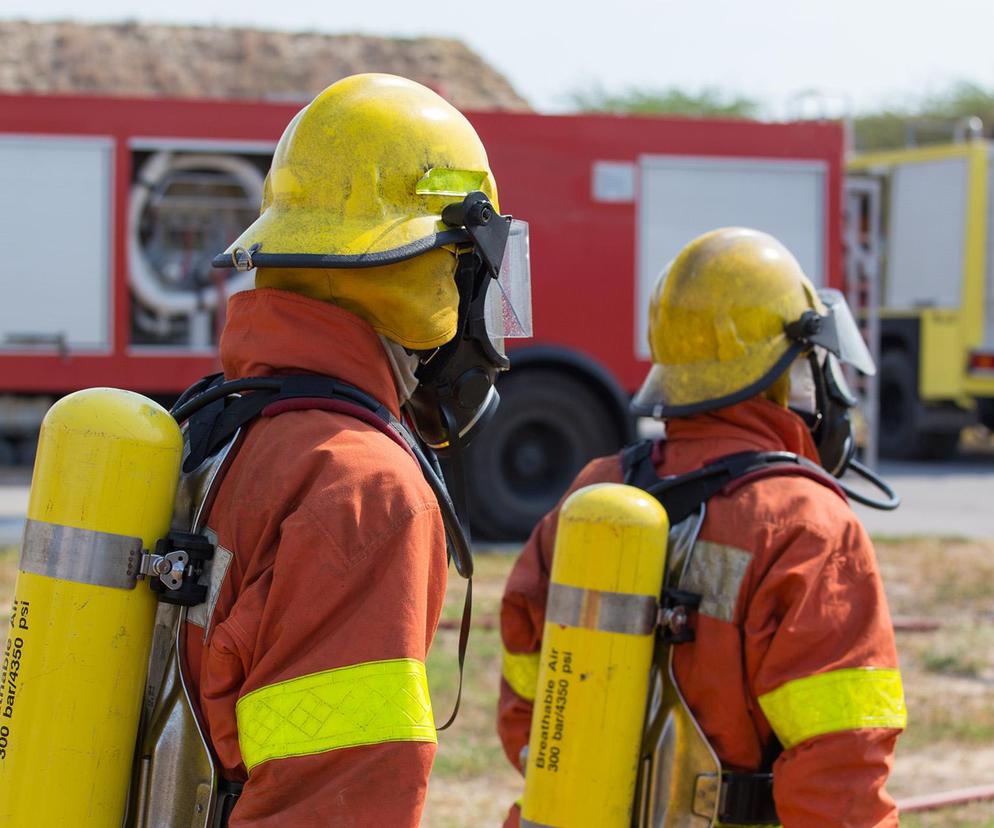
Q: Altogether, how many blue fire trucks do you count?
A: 0